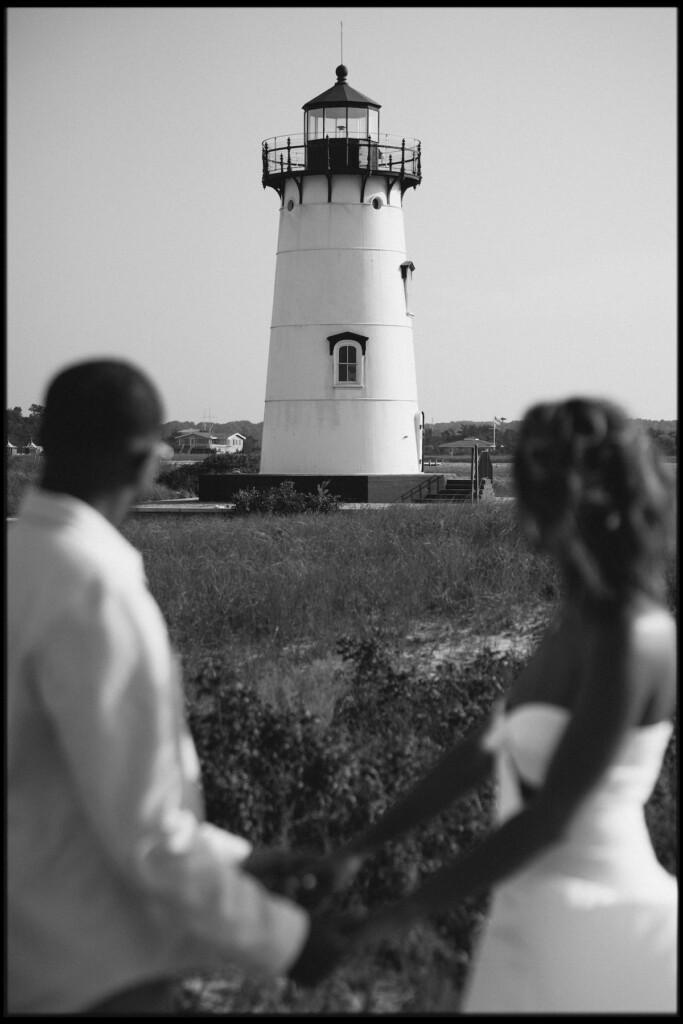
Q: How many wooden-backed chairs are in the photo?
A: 0